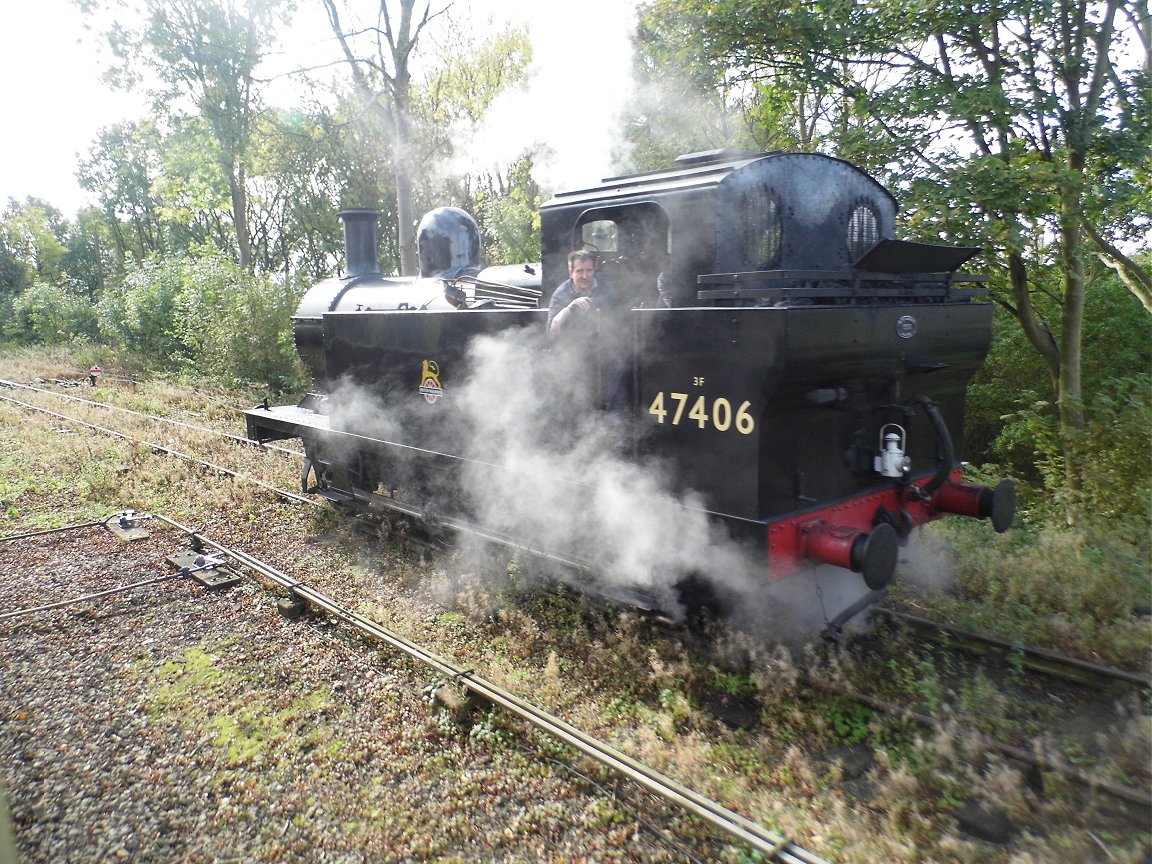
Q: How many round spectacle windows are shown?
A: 2